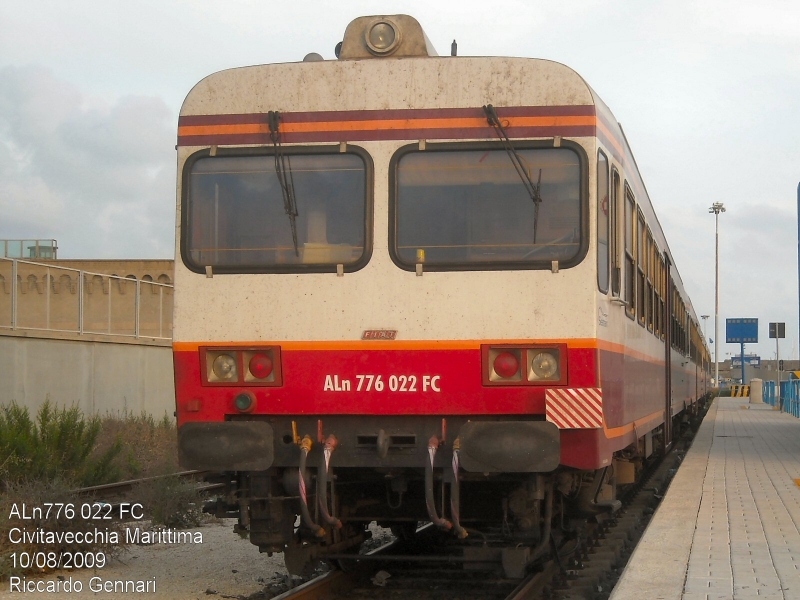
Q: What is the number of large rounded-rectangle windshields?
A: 2